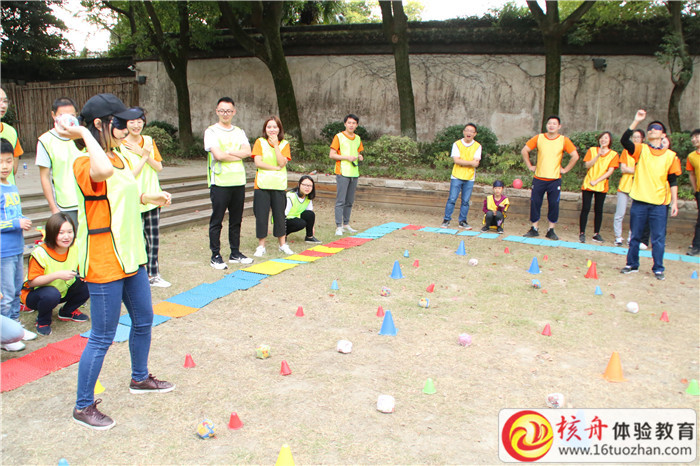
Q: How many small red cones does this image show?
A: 11